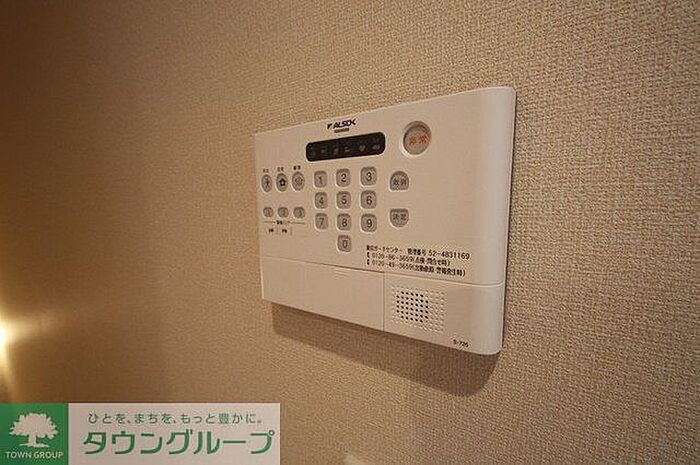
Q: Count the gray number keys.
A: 10